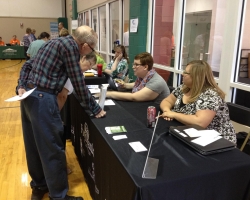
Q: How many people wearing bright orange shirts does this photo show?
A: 2